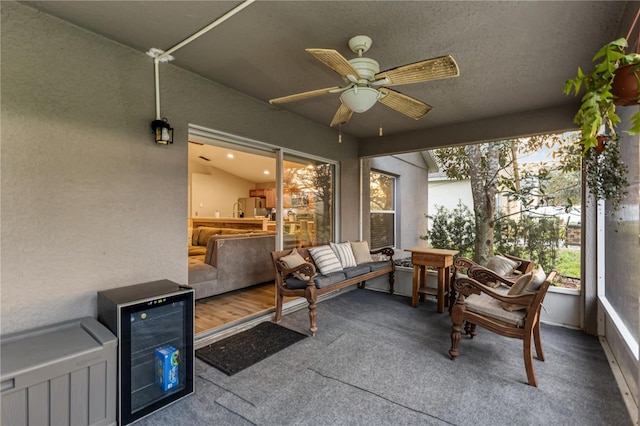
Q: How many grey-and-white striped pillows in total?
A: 2